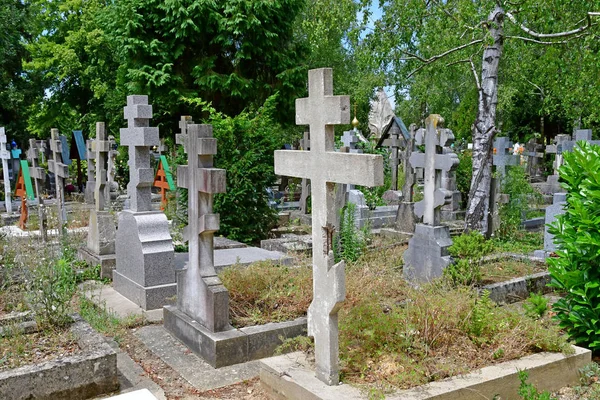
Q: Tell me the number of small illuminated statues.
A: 0